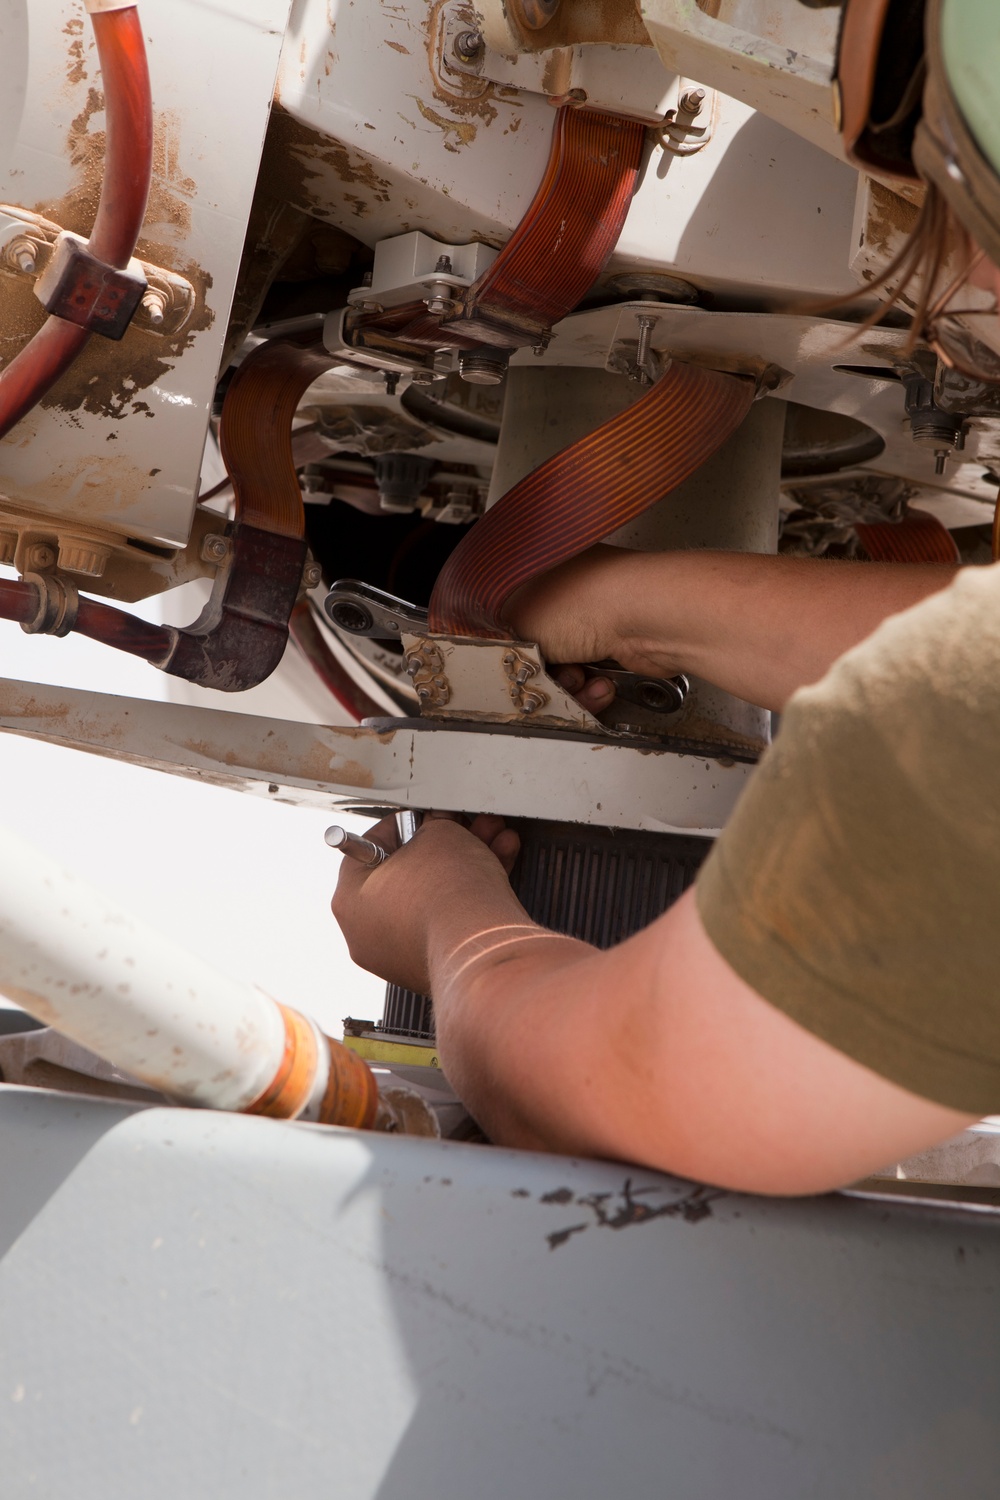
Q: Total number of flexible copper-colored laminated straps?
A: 4